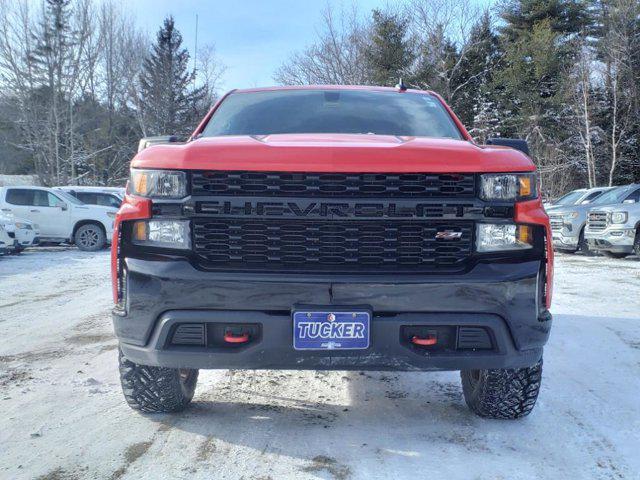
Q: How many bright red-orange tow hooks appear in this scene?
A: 2